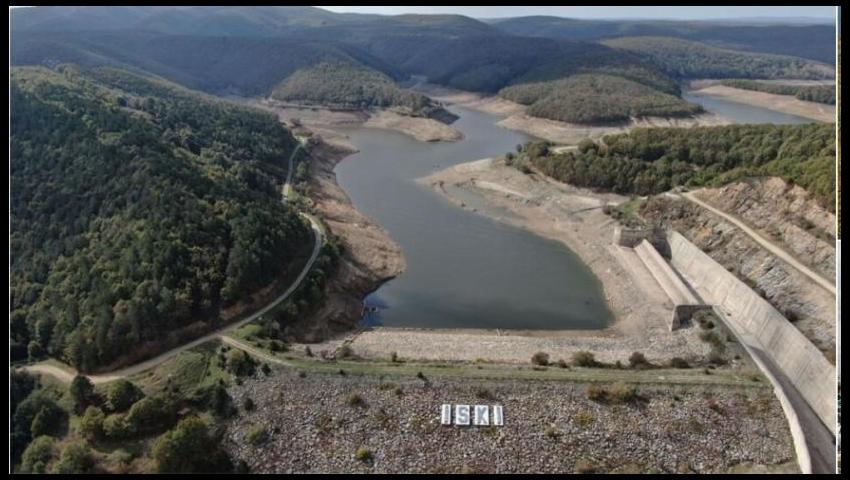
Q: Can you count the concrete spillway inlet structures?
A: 1